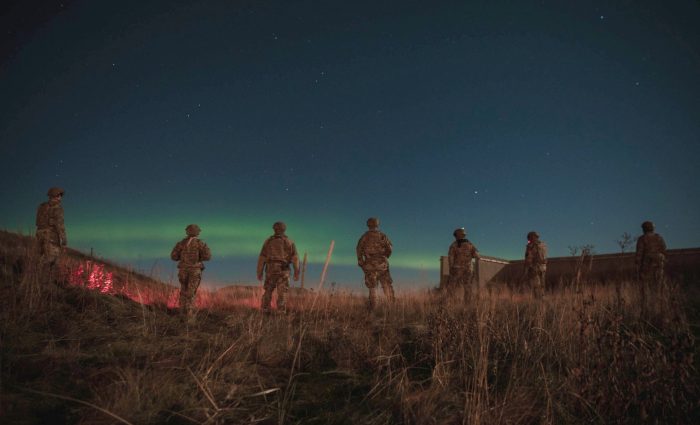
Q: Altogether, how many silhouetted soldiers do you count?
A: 7